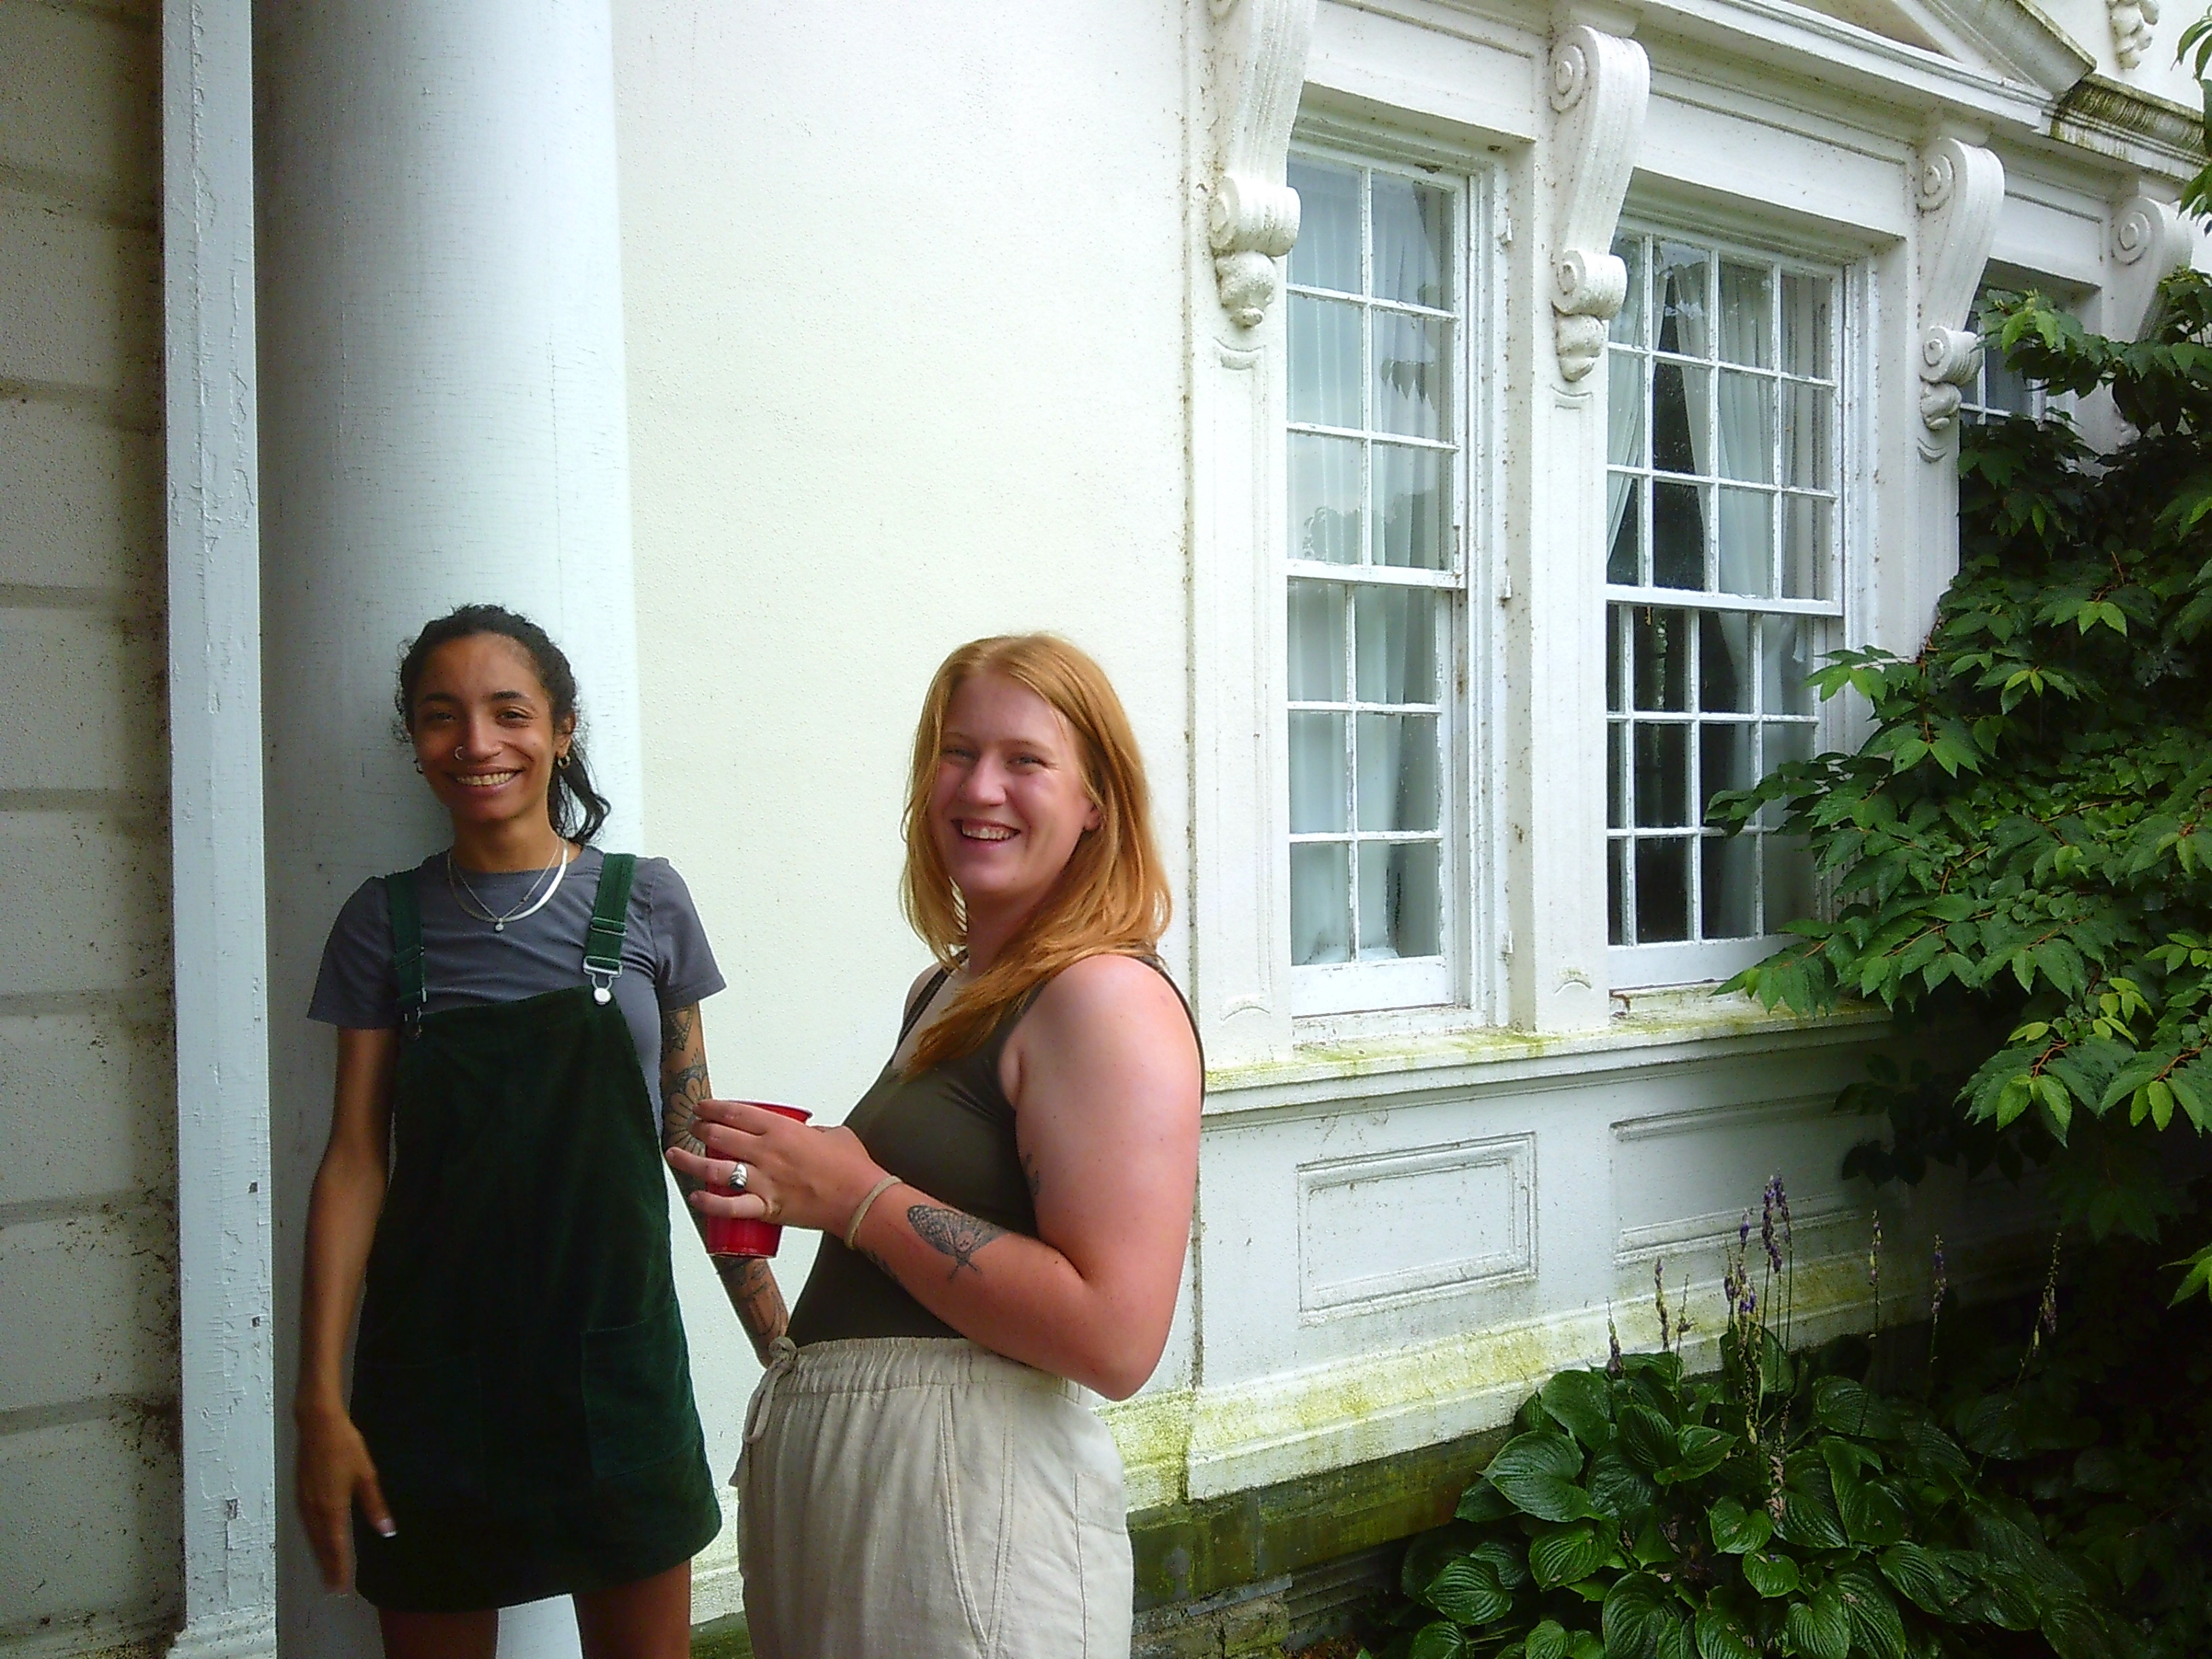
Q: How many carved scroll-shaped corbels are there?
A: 4